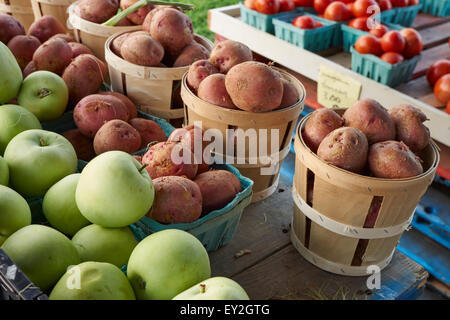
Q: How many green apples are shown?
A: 13